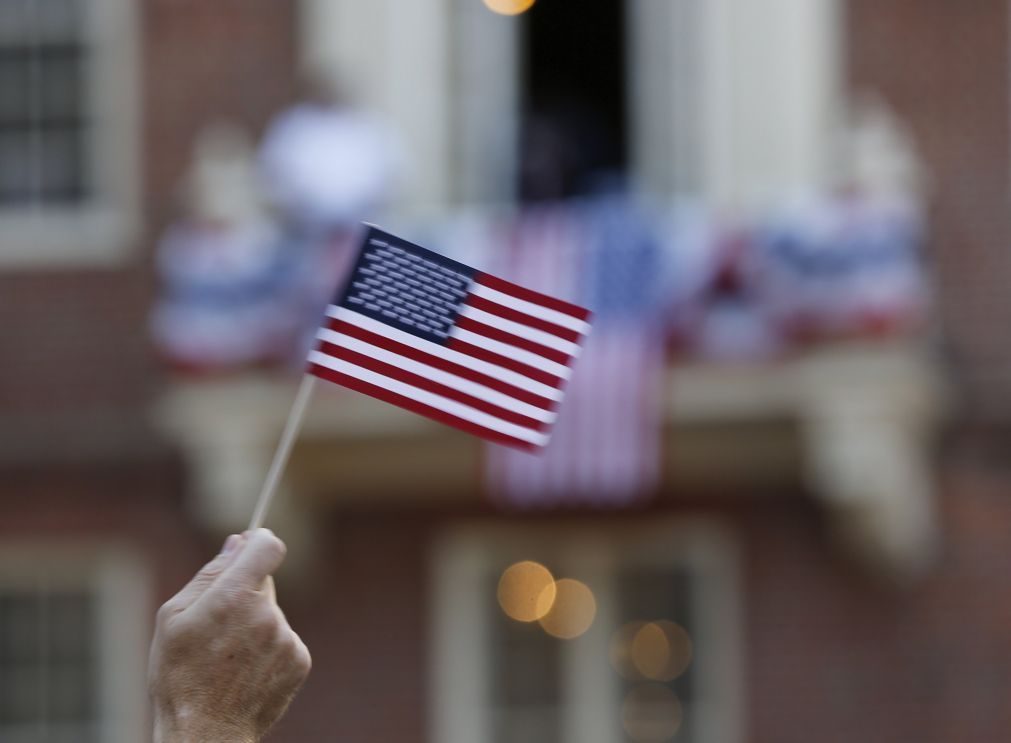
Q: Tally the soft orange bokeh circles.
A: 6